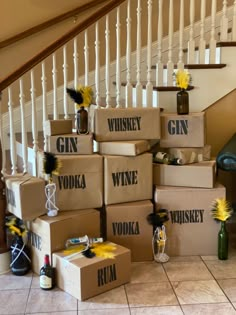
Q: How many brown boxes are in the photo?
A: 14